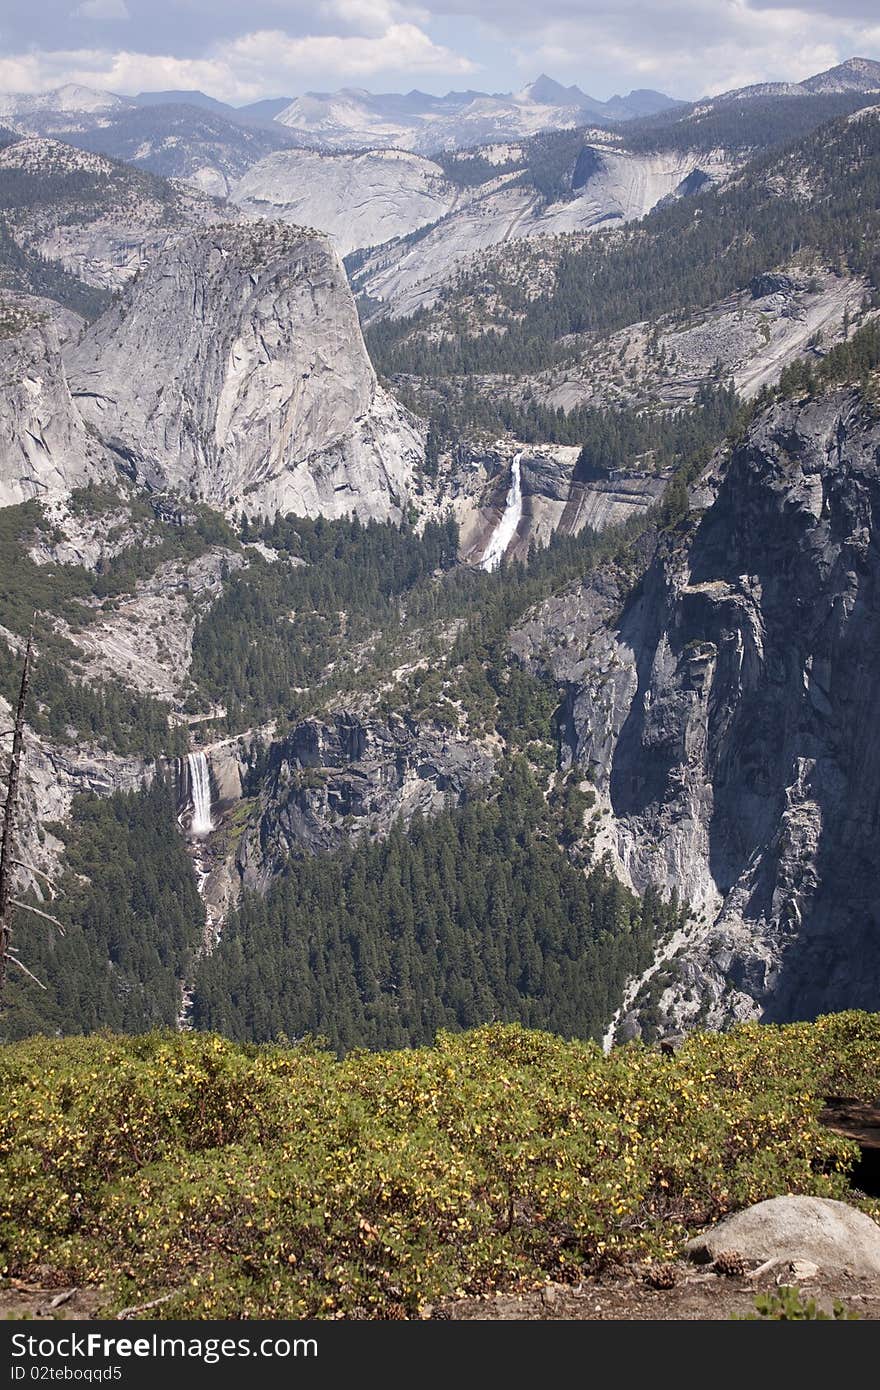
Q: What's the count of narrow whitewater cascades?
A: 2